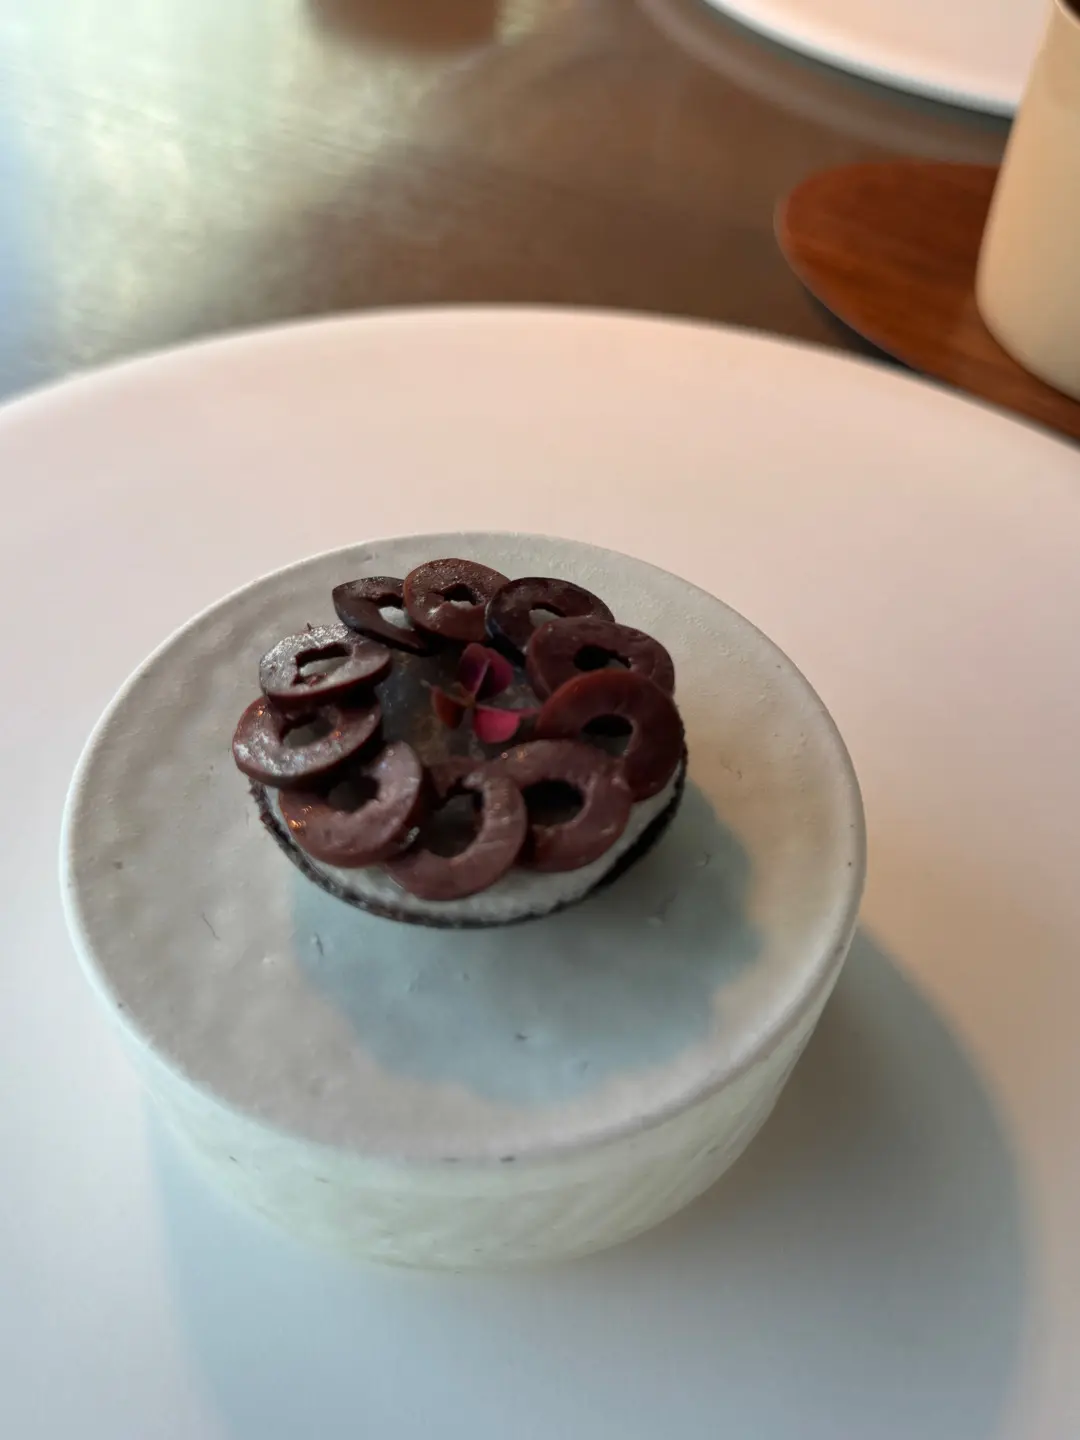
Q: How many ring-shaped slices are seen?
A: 10